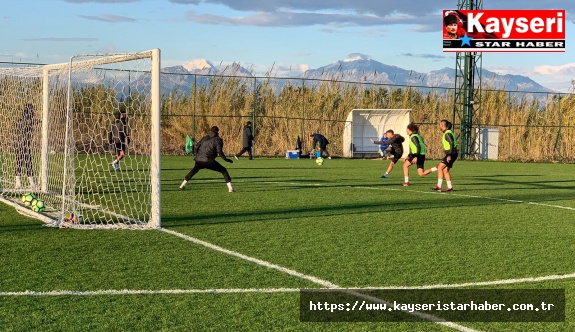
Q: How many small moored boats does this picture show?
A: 0